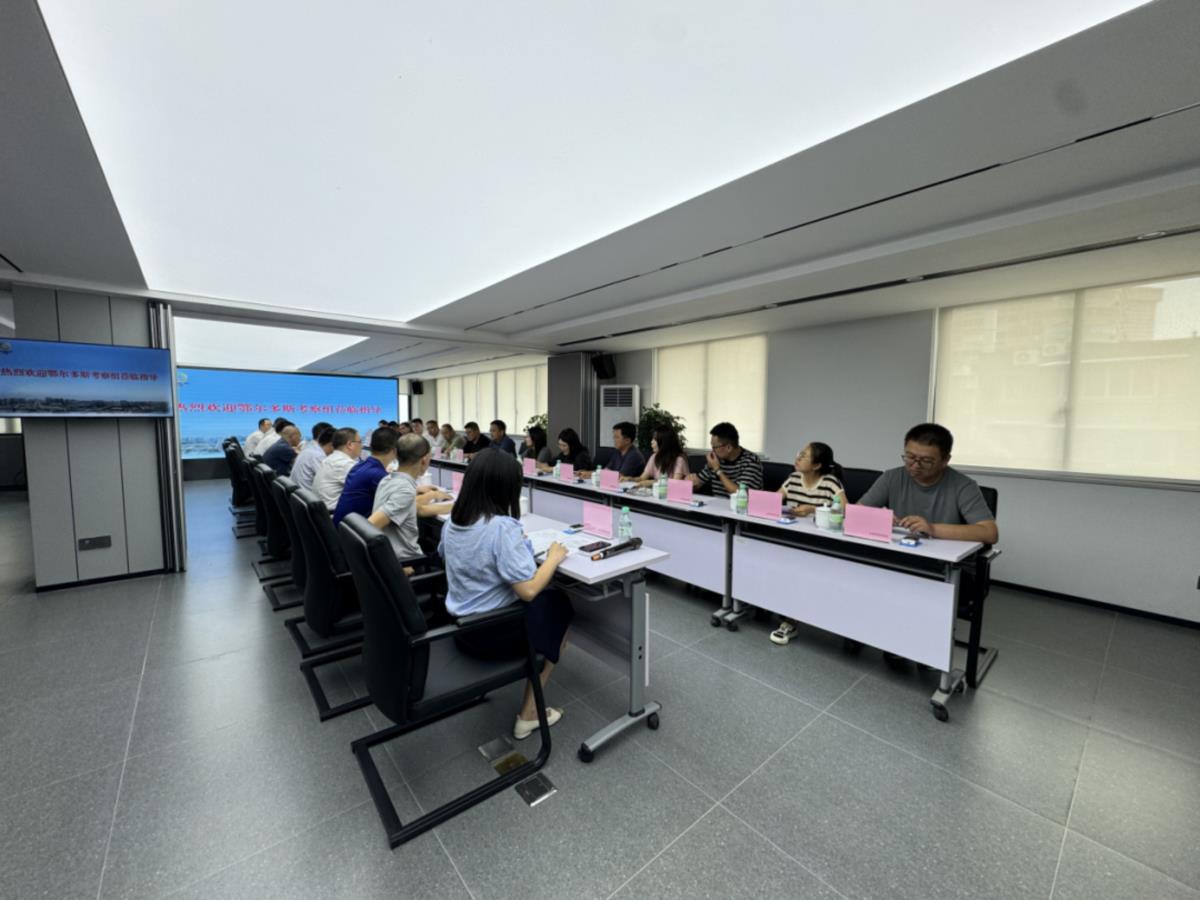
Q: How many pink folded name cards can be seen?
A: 10